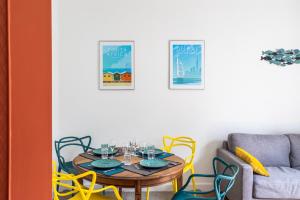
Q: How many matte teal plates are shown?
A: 4